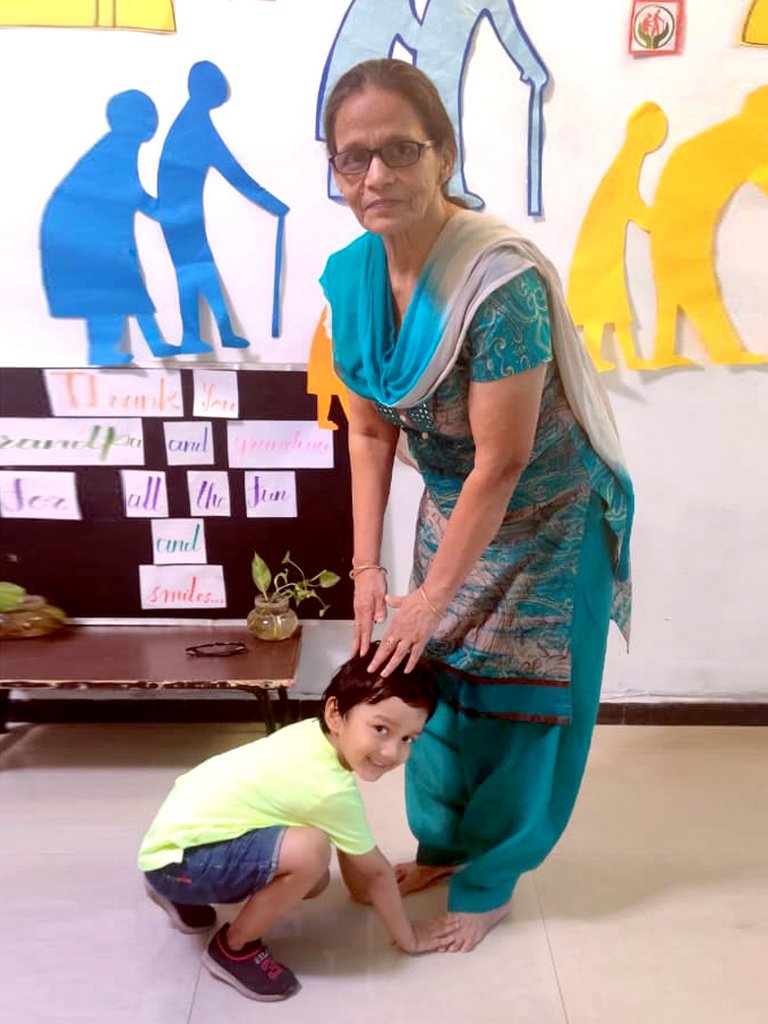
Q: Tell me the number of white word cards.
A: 11